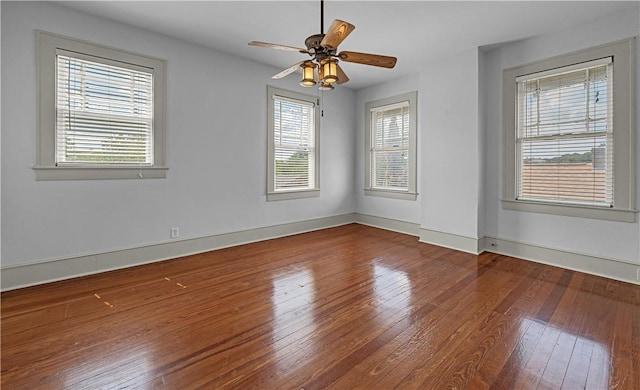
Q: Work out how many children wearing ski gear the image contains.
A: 0